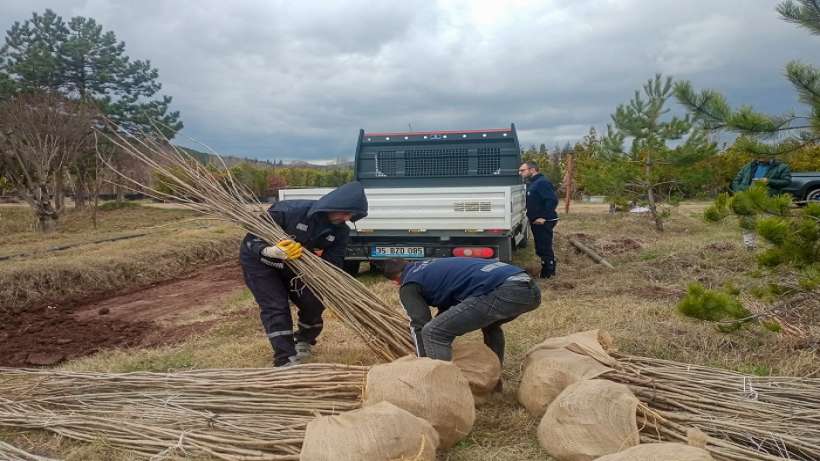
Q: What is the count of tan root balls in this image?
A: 6